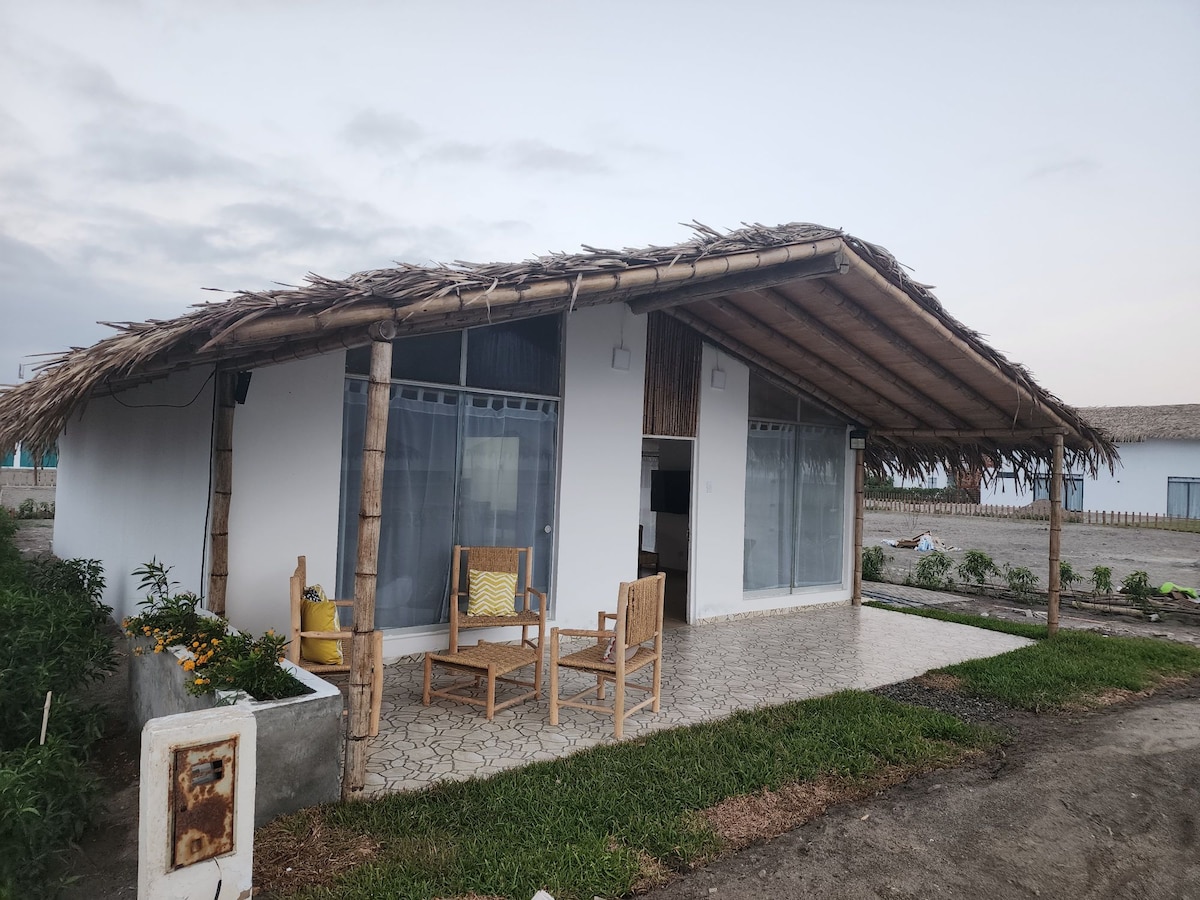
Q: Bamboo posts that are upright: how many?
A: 4